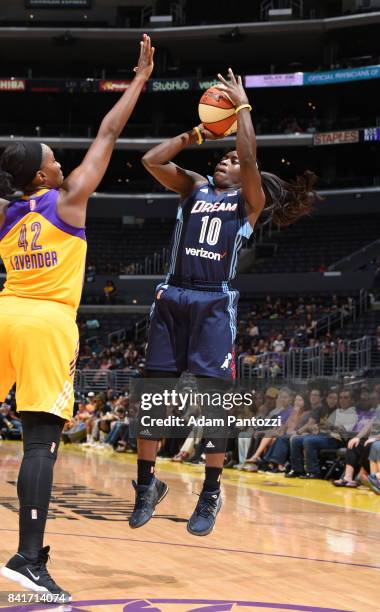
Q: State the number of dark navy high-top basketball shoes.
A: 2